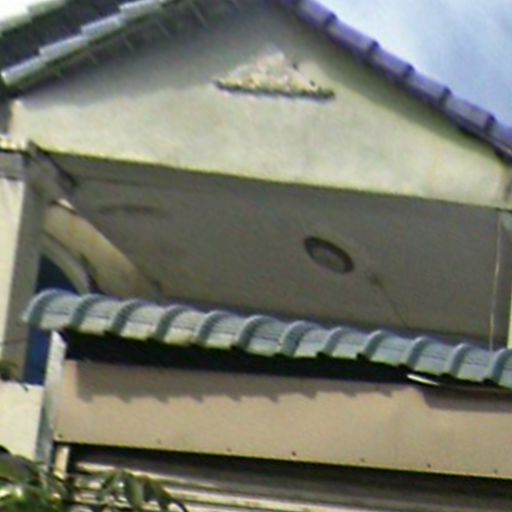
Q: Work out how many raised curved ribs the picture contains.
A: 12